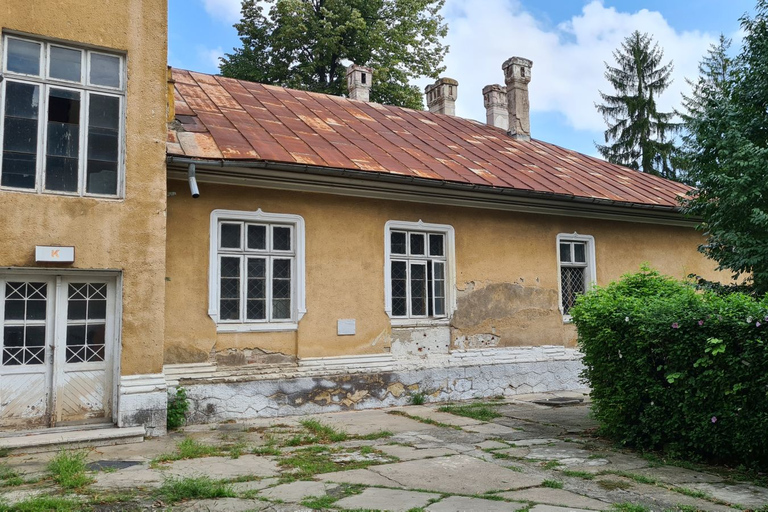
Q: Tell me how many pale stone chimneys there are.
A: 4